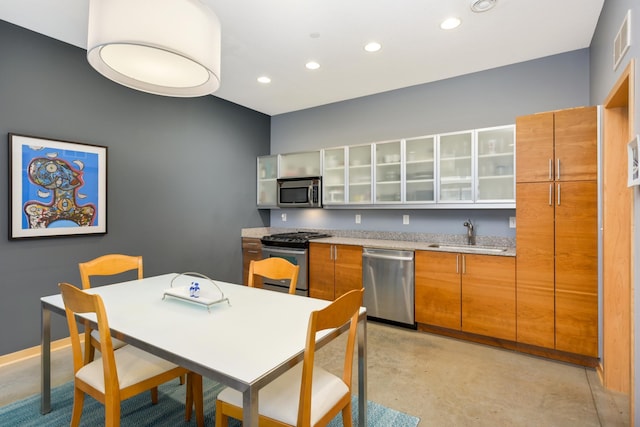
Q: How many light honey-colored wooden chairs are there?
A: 4